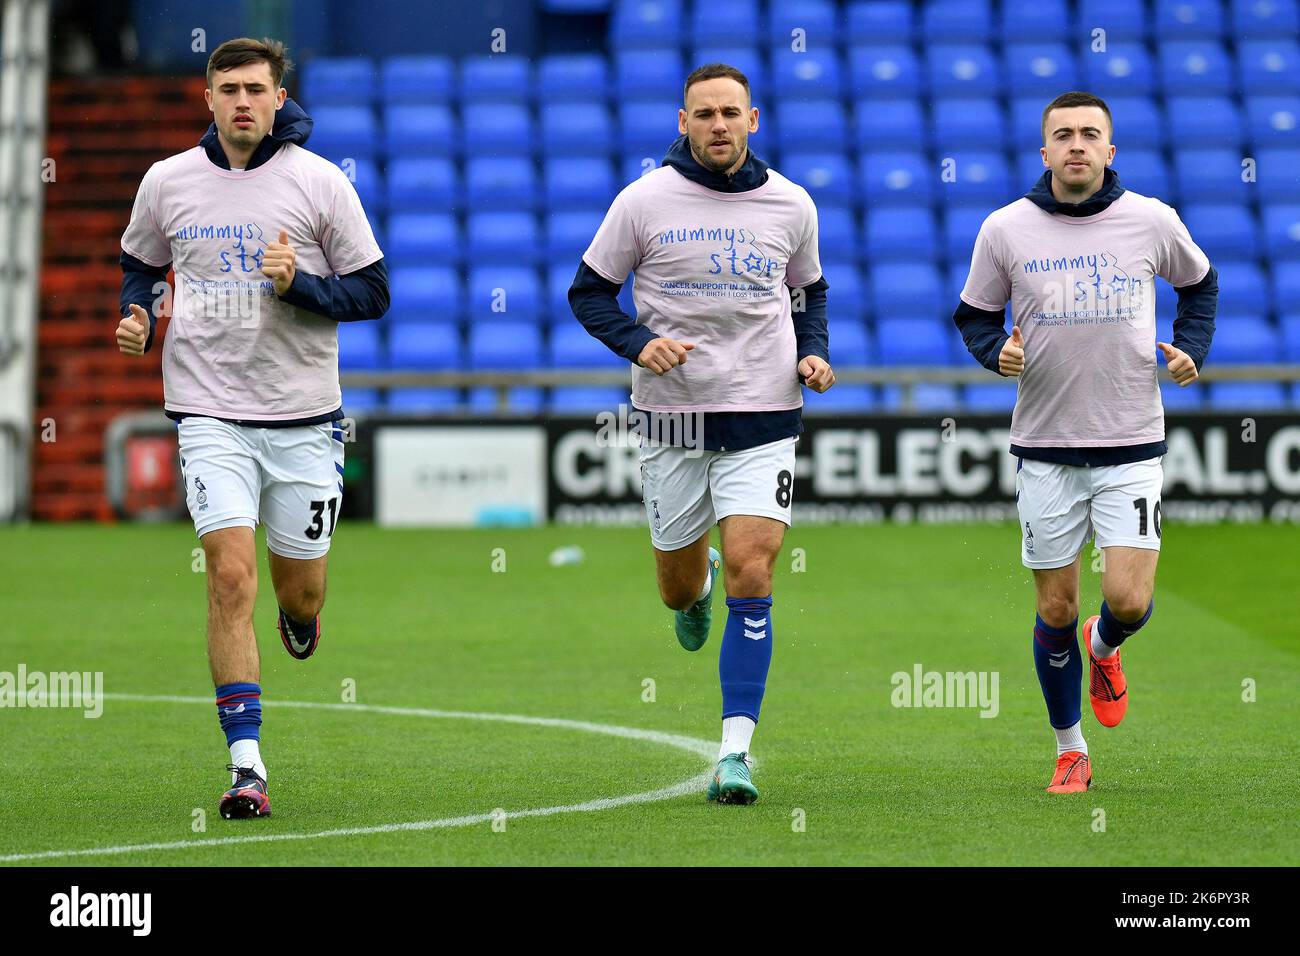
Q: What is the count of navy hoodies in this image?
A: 3